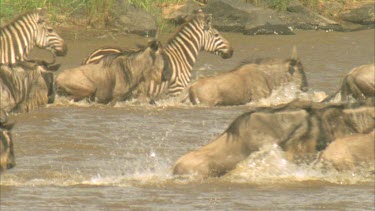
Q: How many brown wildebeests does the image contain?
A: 7